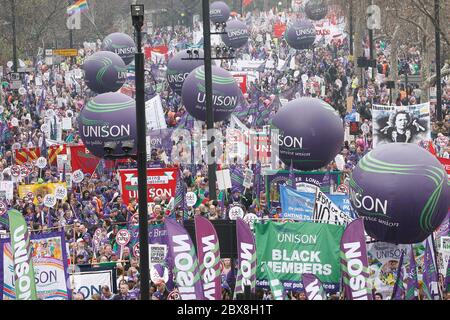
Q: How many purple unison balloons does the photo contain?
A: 11